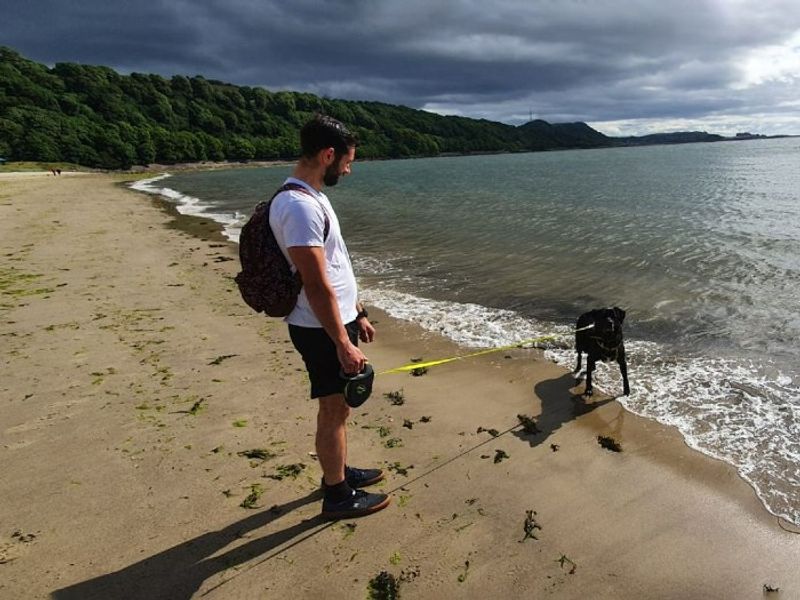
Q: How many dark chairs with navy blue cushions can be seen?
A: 0